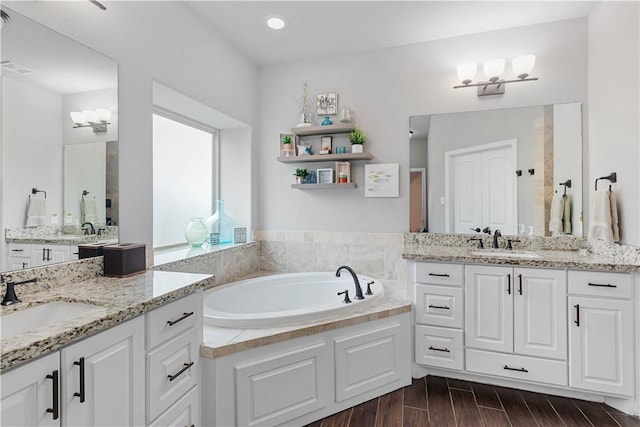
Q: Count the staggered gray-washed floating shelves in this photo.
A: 3